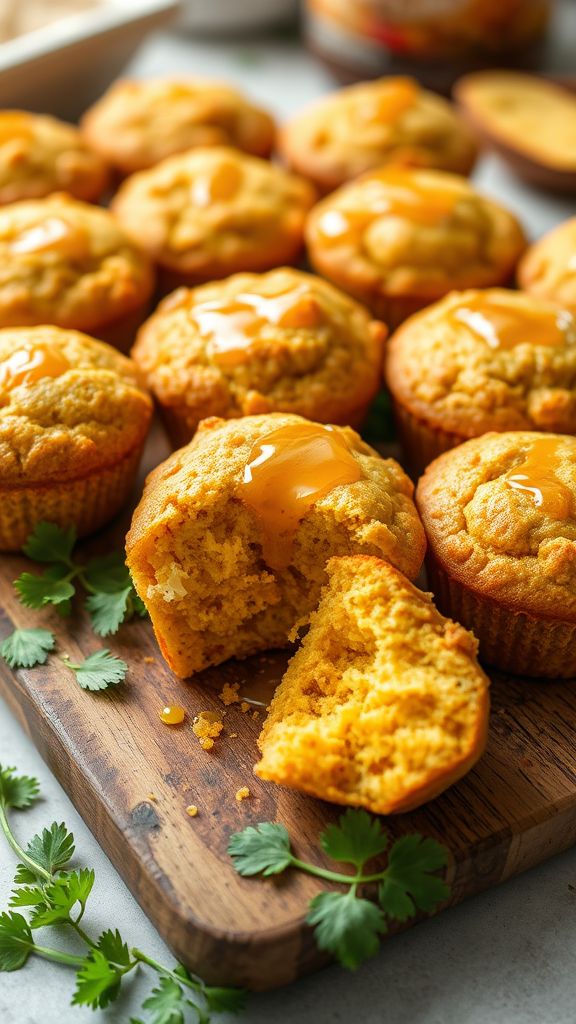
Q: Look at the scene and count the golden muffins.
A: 12